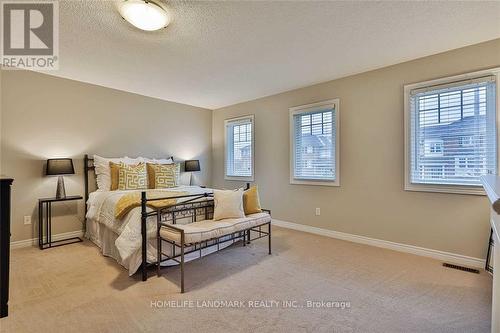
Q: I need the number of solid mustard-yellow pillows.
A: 3